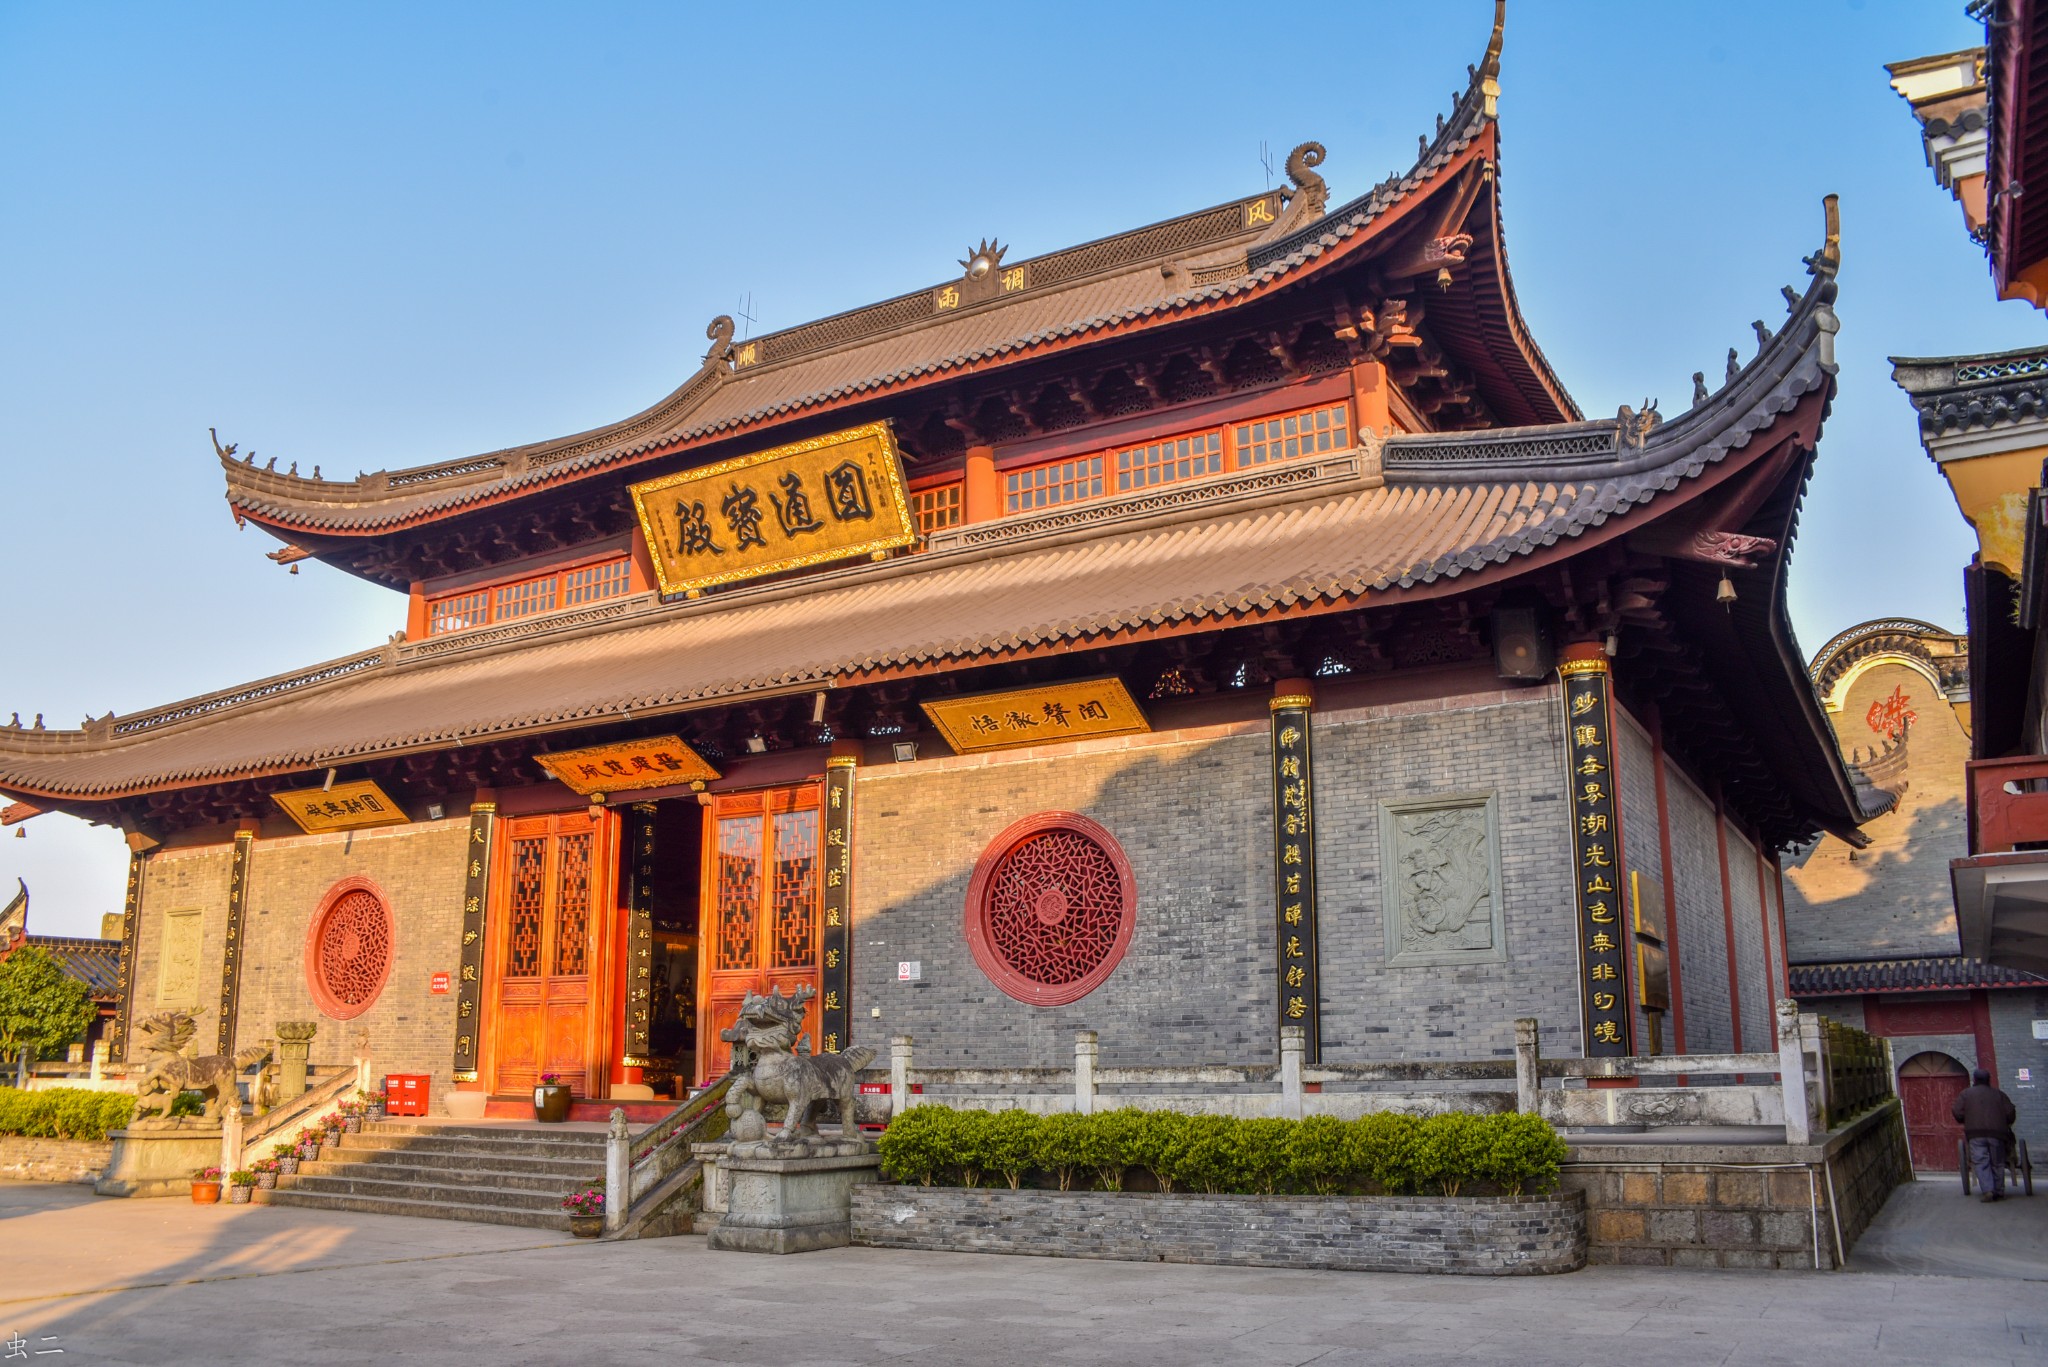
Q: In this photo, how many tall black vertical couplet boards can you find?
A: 7